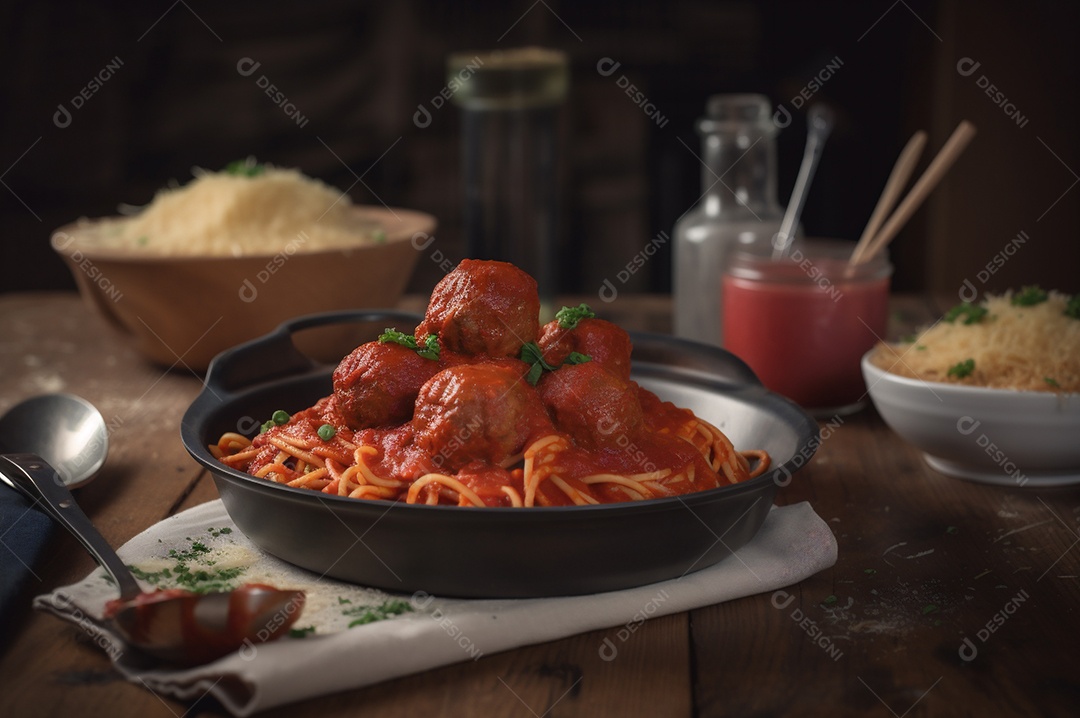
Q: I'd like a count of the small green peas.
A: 2